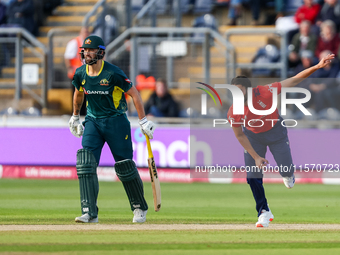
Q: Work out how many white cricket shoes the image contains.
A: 4